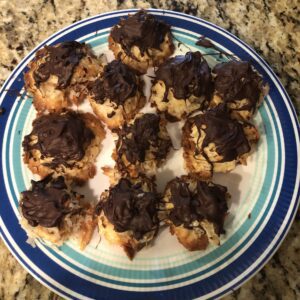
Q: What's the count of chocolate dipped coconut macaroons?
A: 11